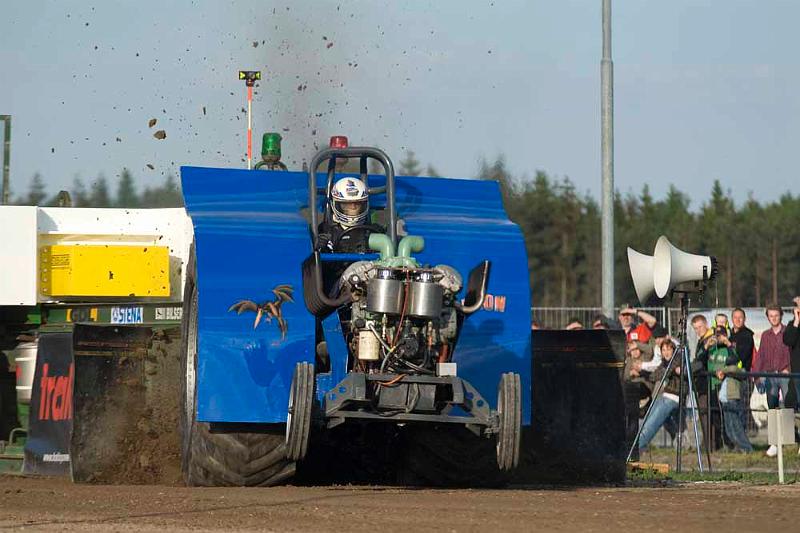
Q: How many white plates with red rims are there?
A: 0